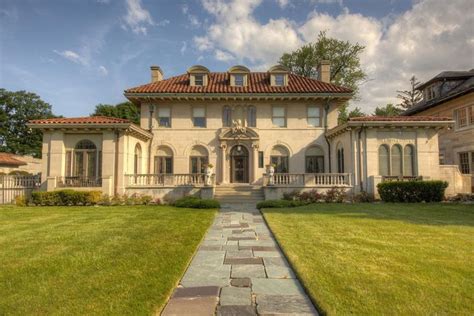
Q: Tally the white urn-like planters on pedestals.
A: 2